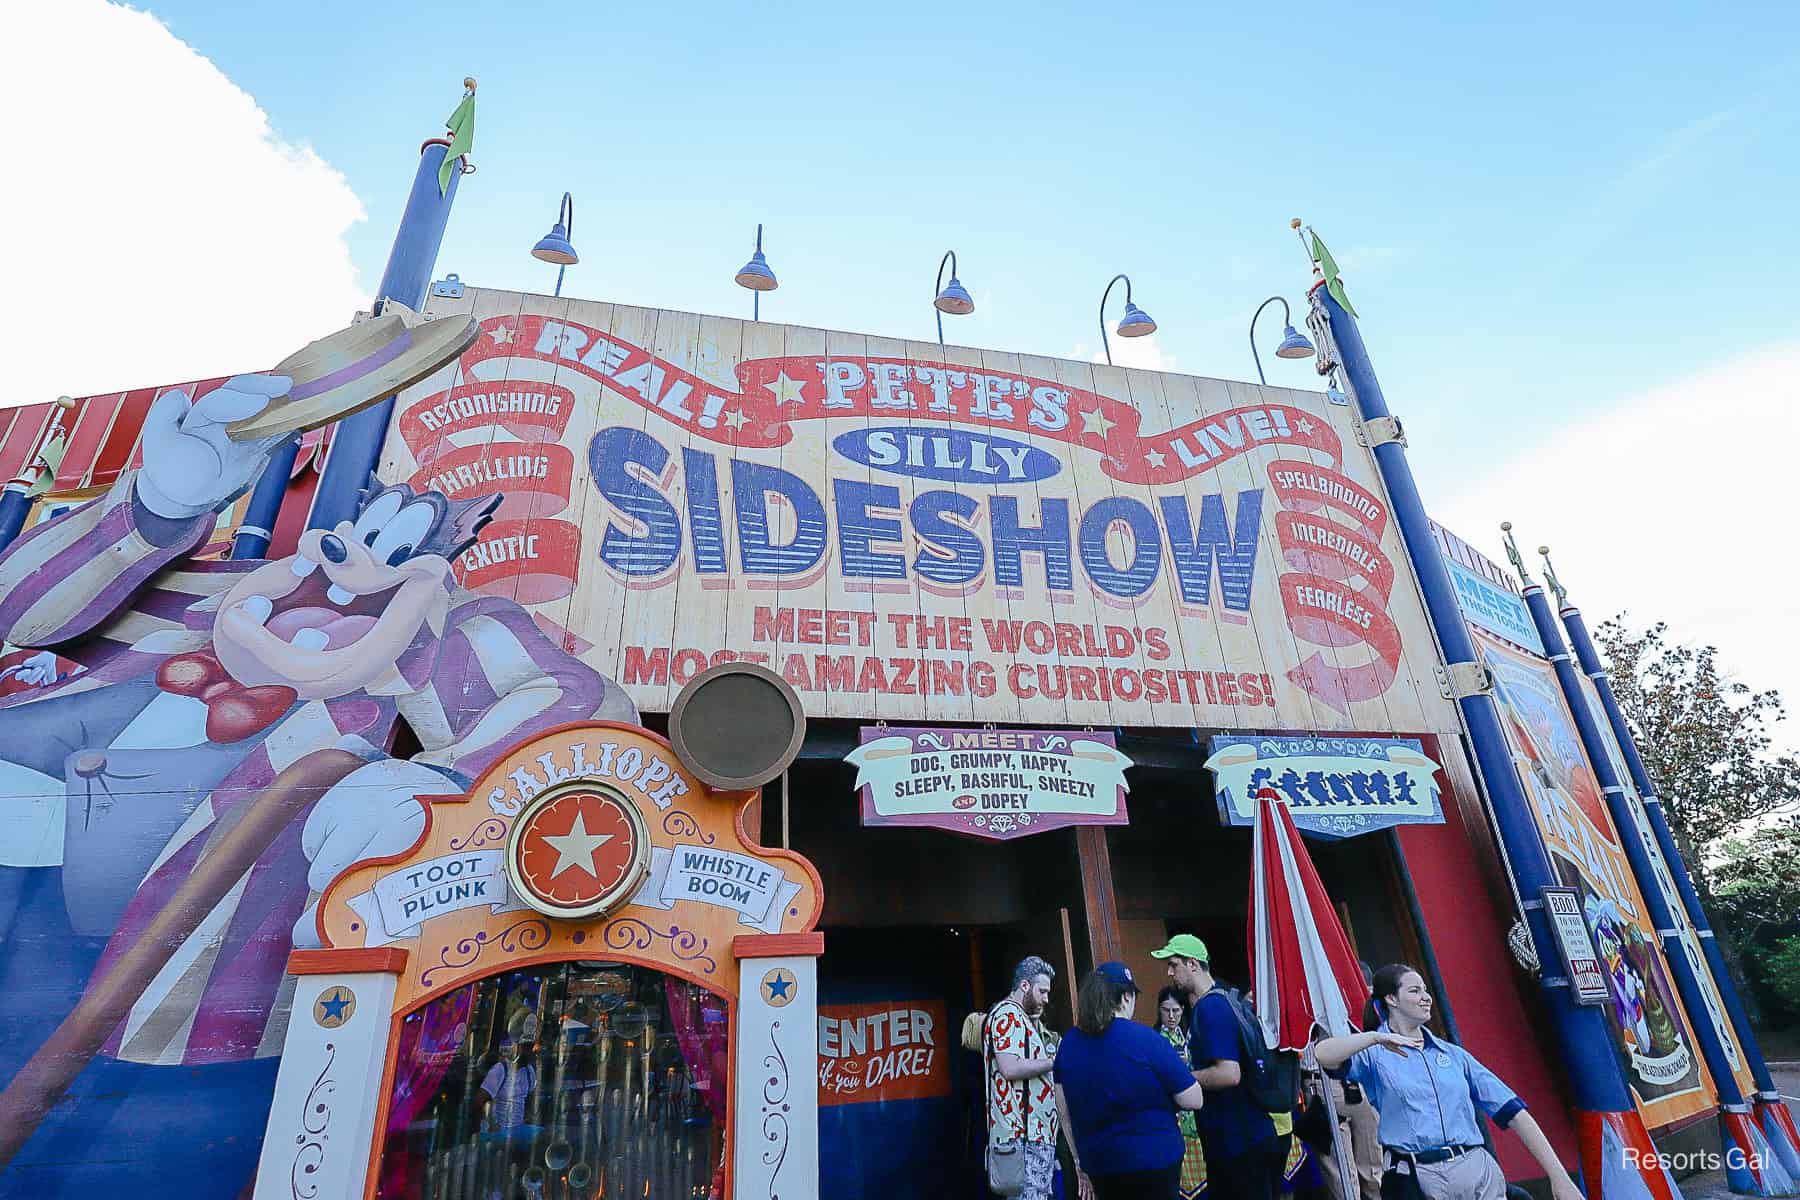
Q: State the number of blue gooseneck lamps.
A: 5